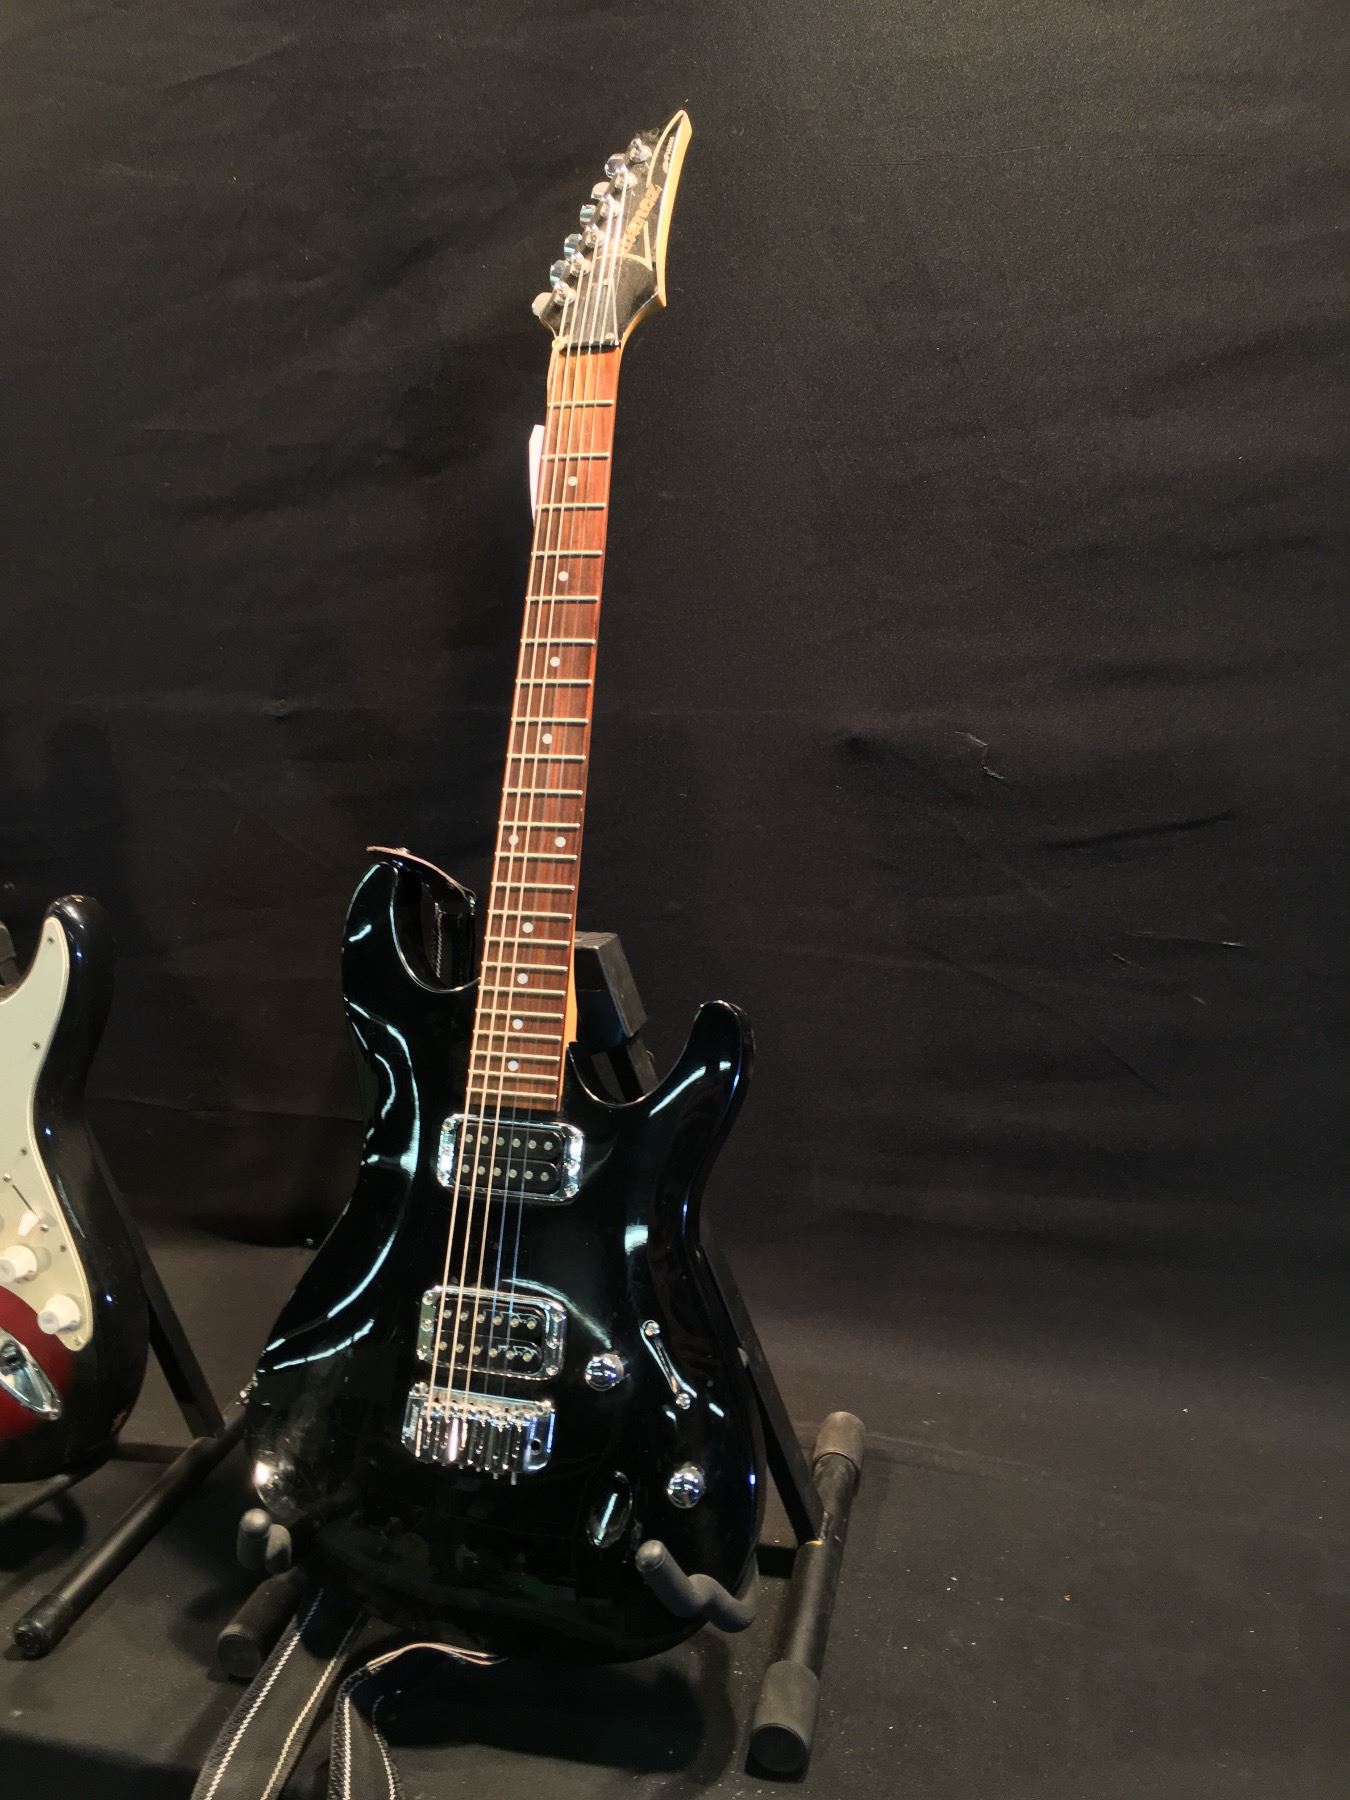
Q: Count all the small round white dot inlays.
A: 10